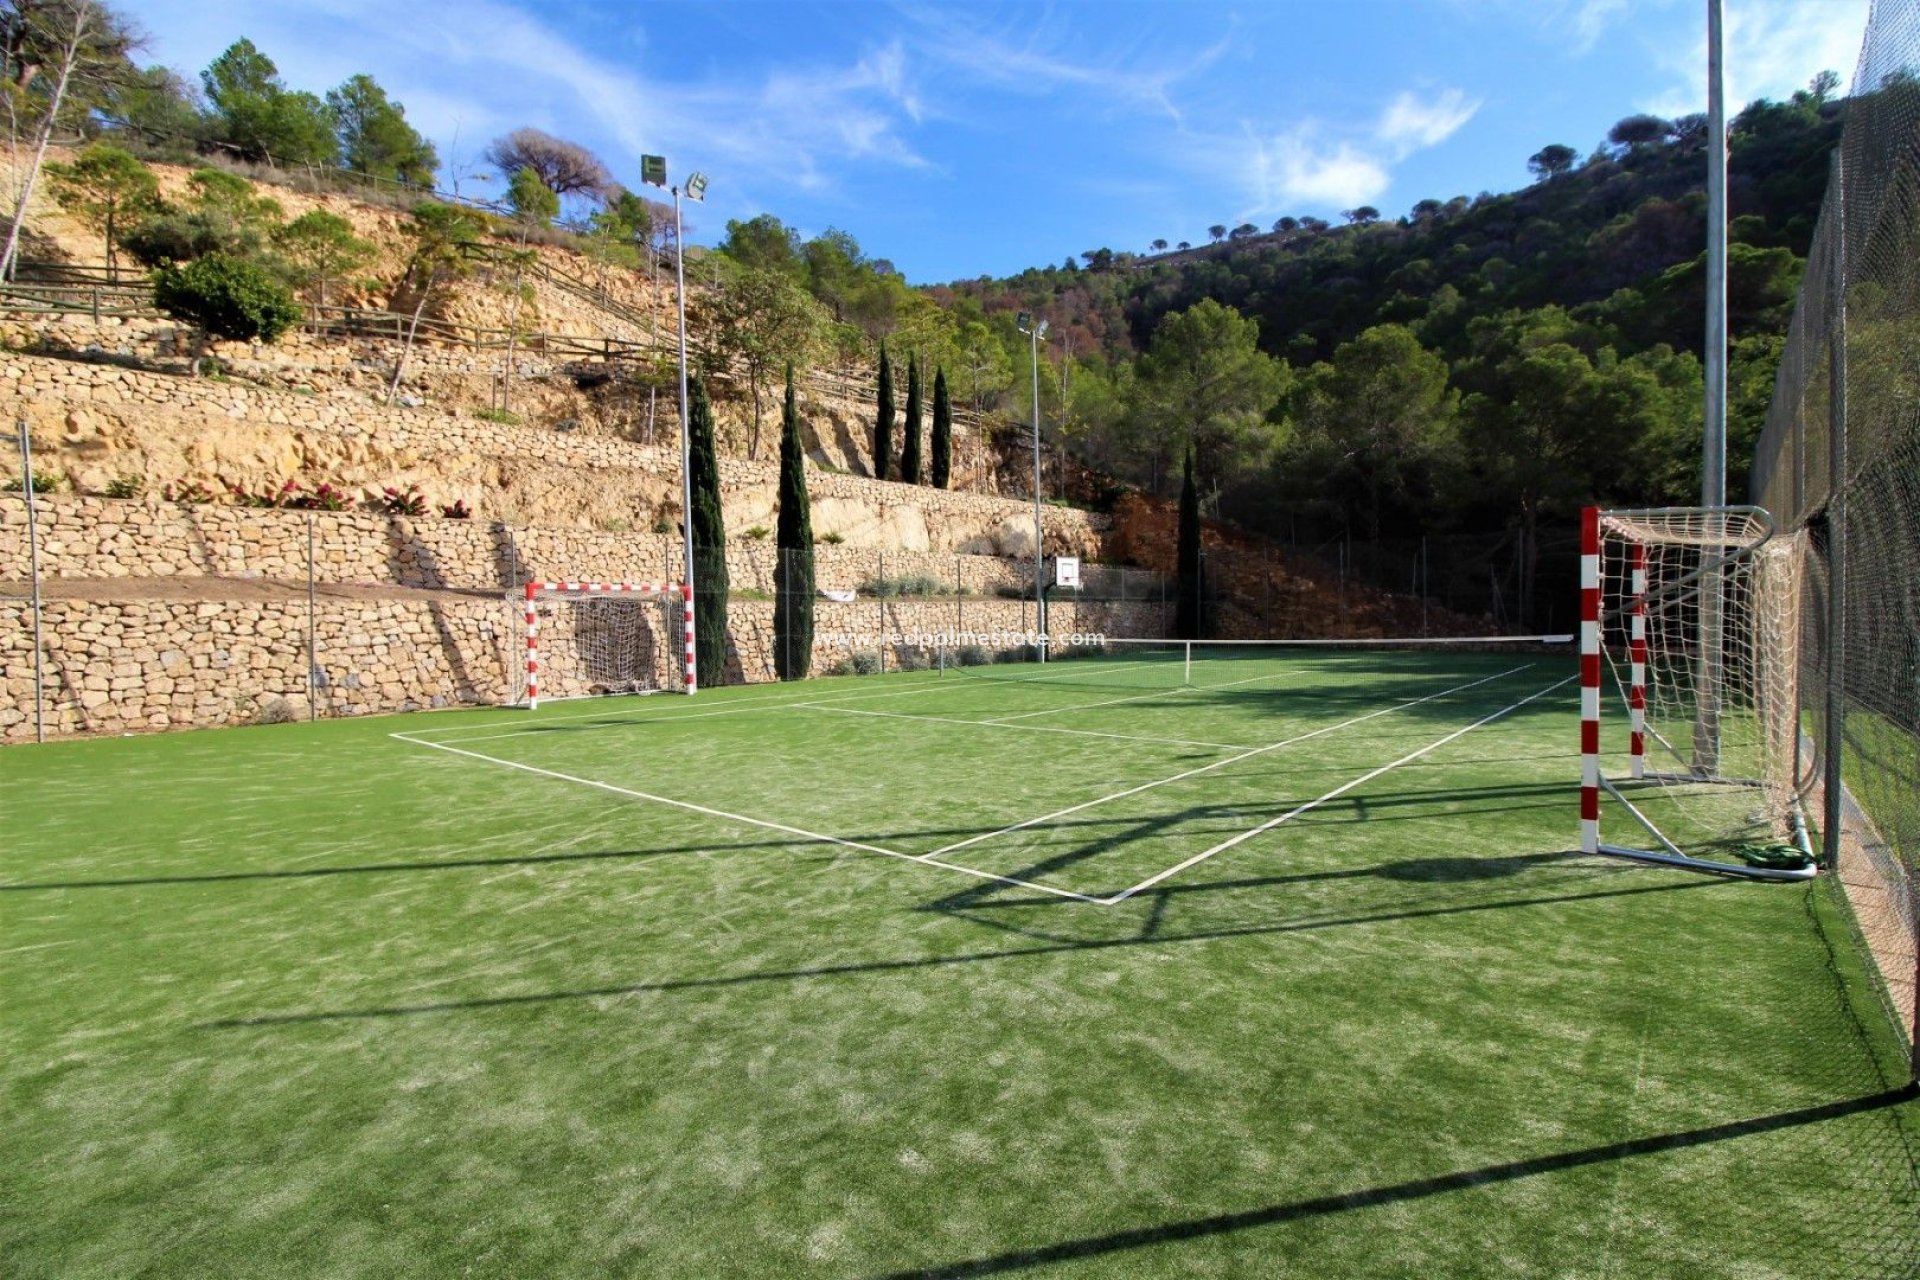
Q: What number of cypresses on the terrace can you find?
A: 3